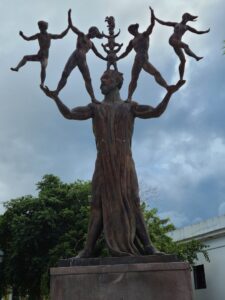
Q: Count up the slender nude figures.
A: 4